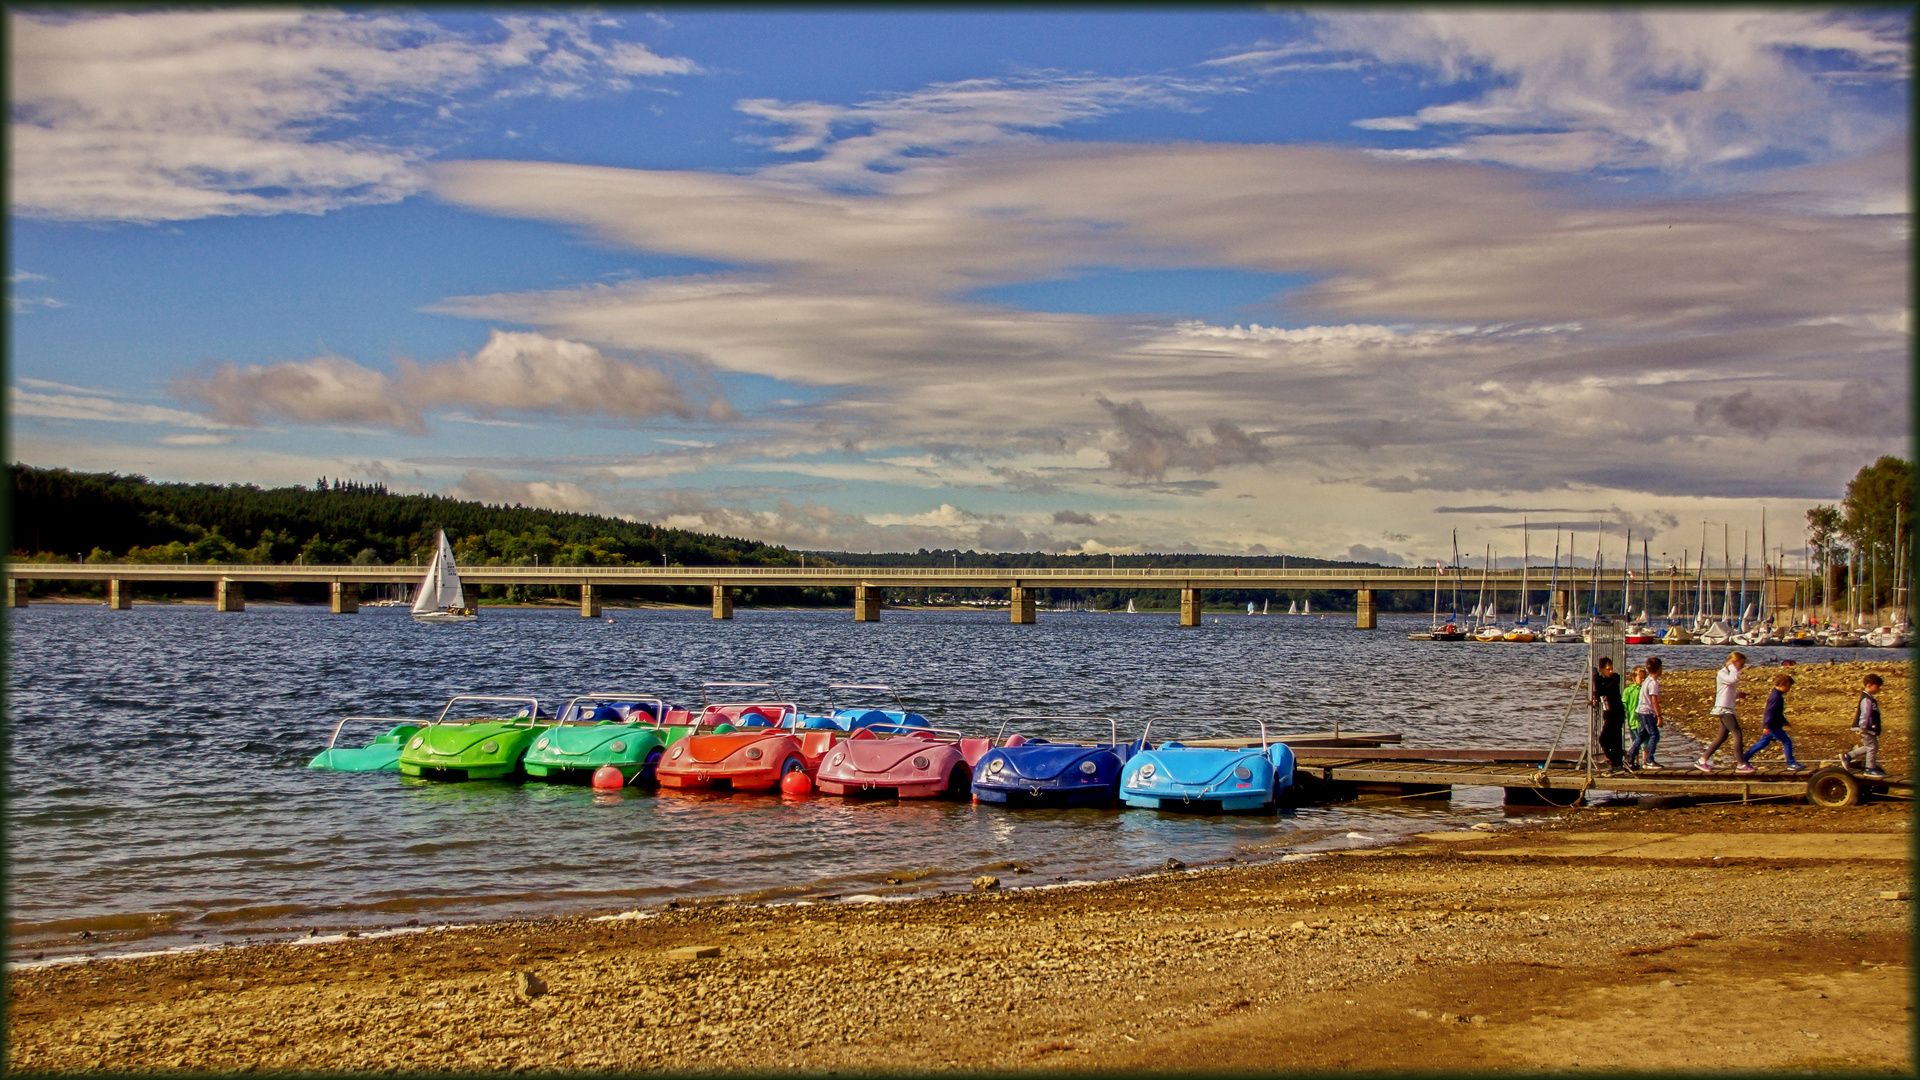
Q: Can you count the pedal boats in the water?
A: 10